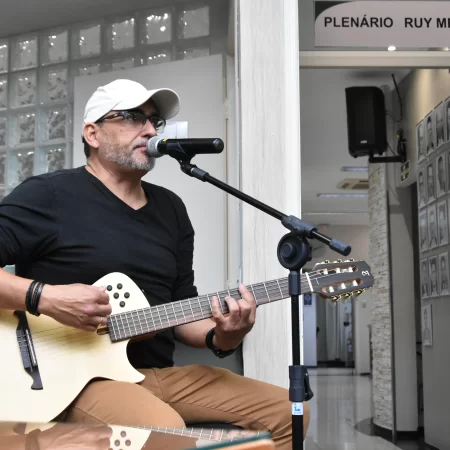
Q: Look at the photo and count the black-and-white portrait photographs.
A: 15